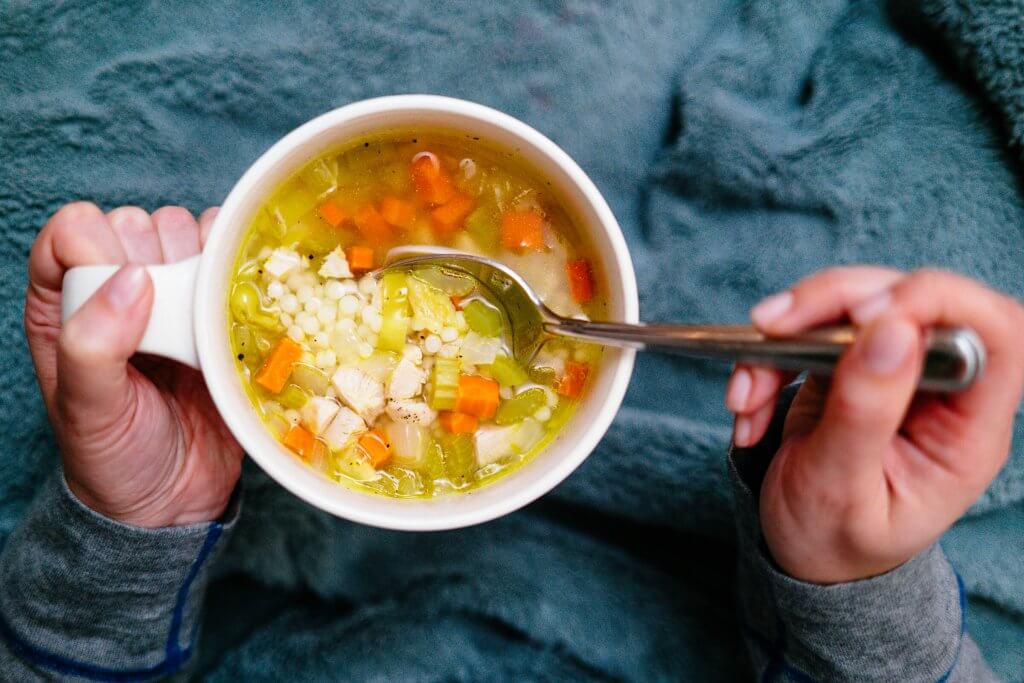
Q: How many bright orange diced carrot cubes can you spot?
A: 14